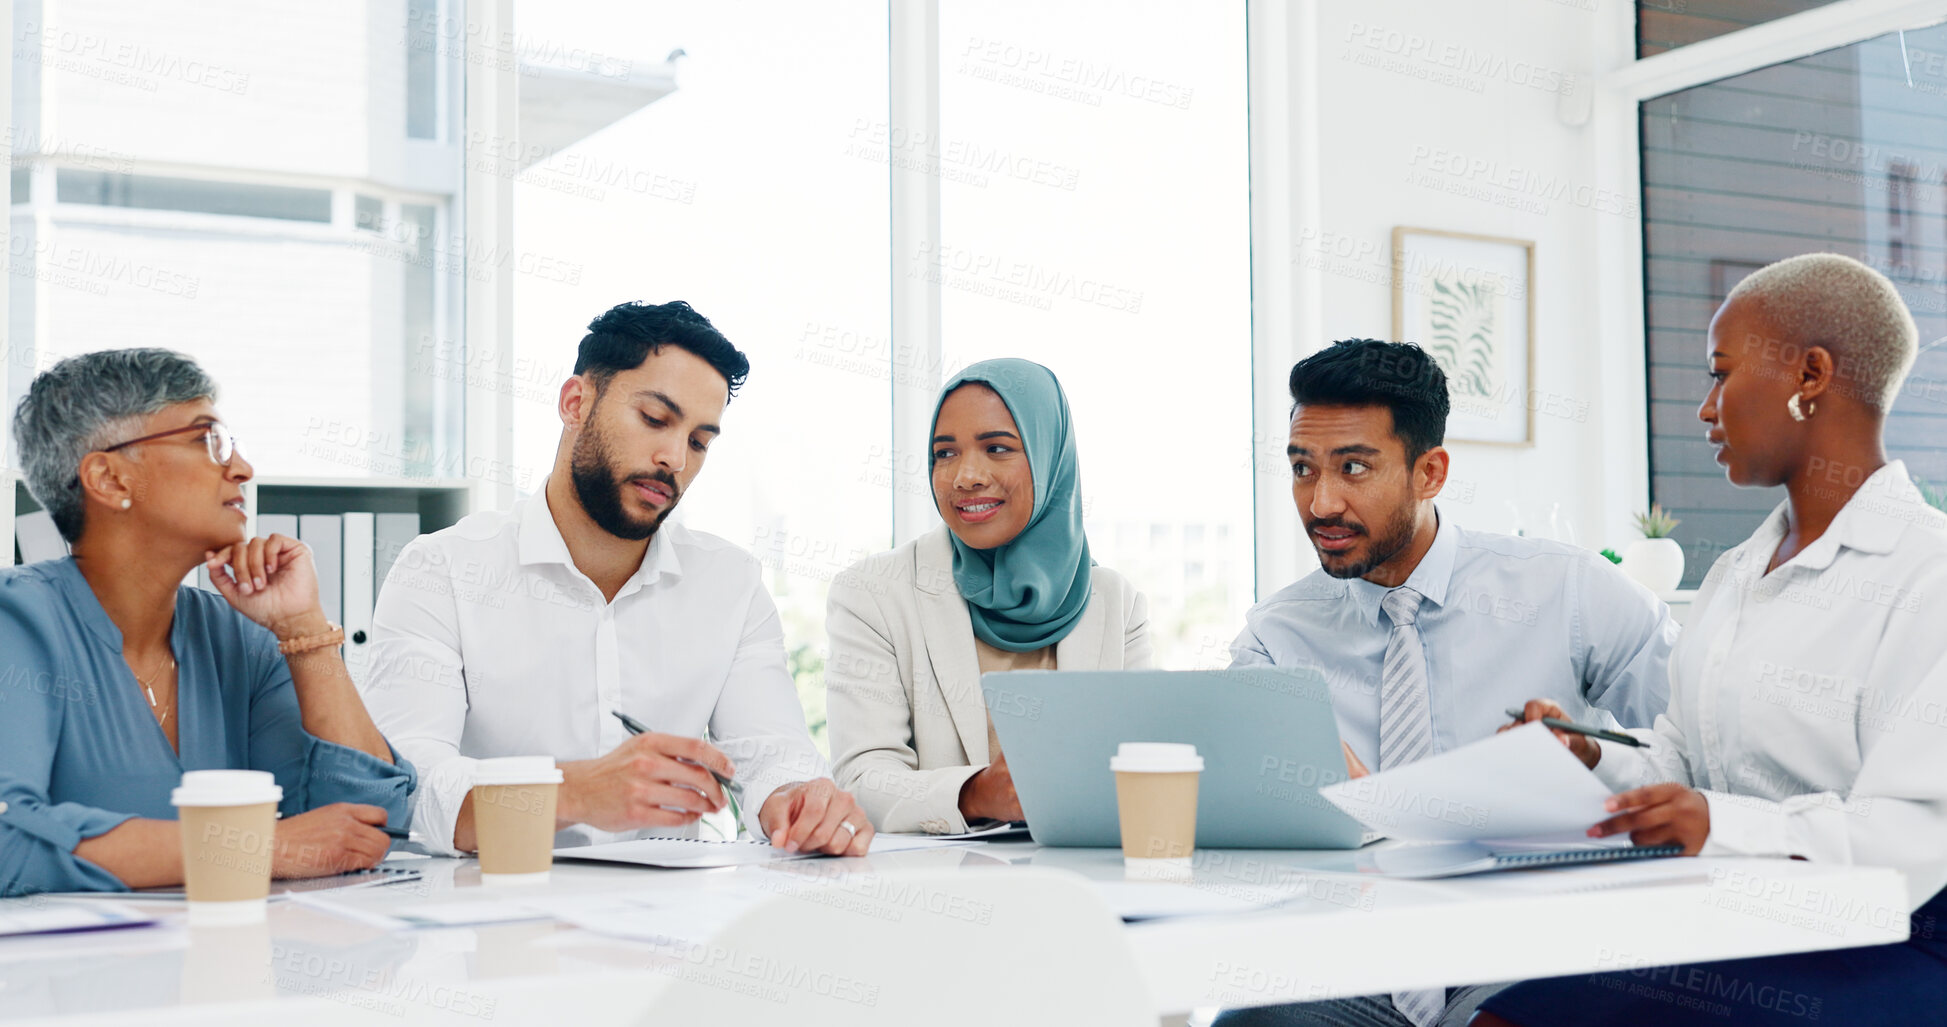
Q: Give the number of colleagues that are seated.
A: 5